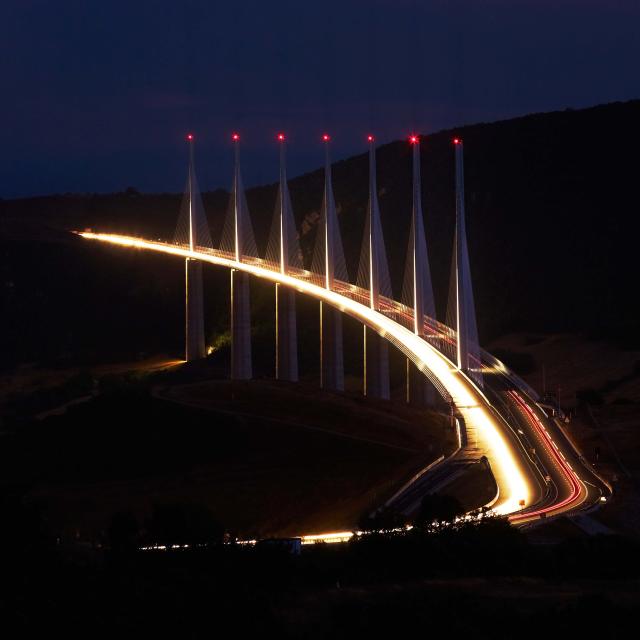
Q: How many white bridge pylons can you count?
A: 7